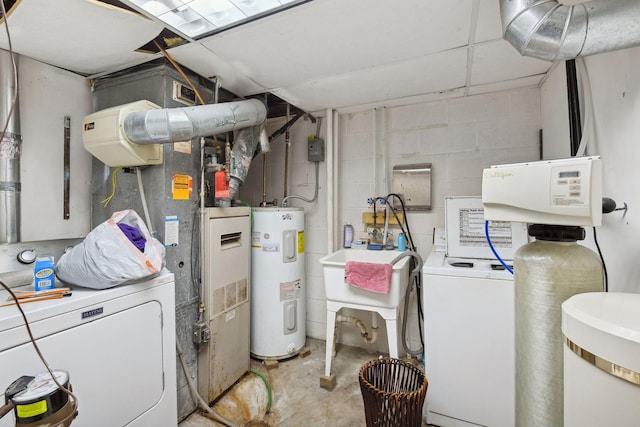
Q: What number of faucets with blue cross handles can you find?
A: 2